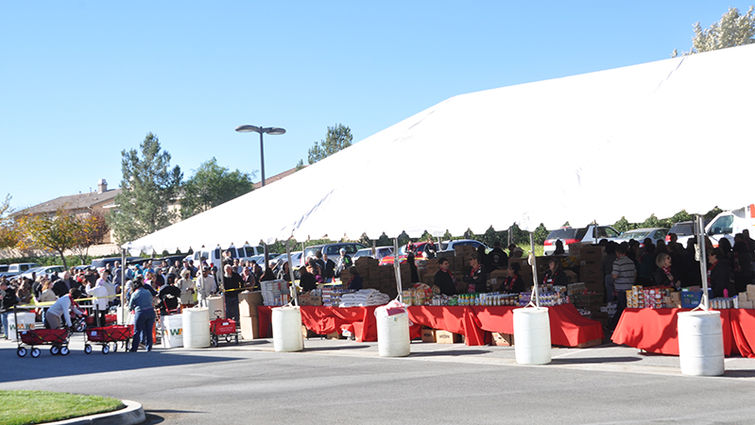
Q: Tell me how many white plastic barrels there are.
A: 5